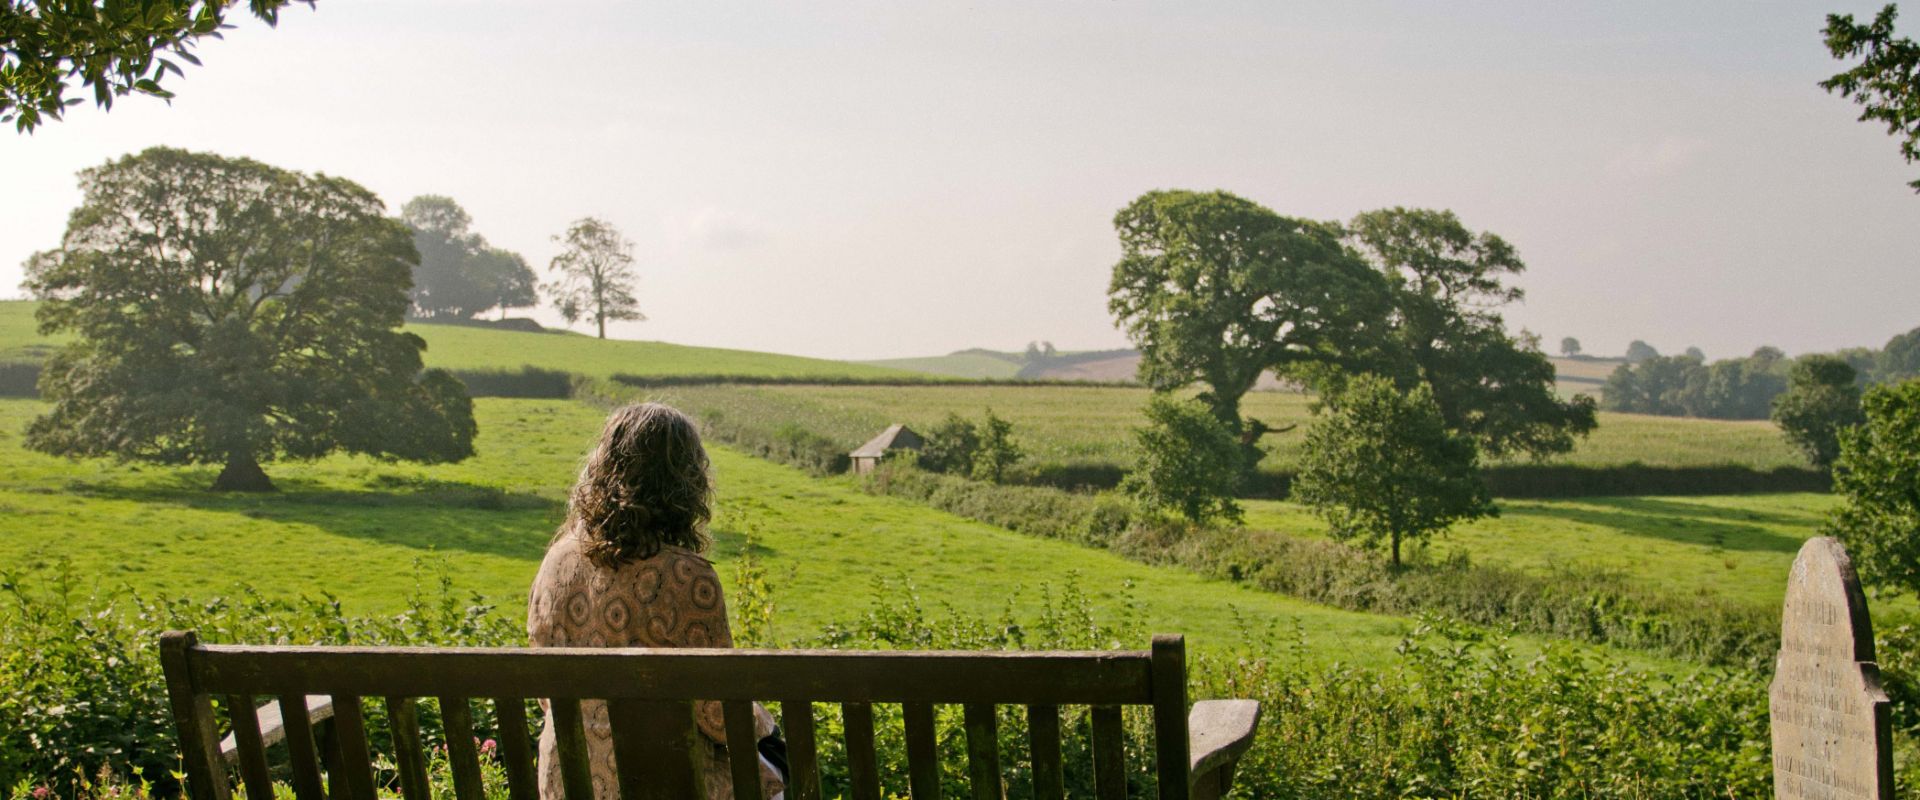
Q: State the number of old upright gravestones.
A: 1